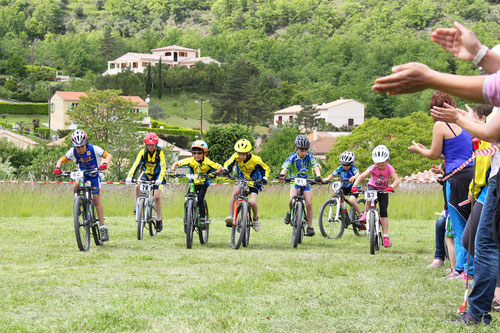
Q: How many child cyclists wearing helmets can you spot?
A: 7